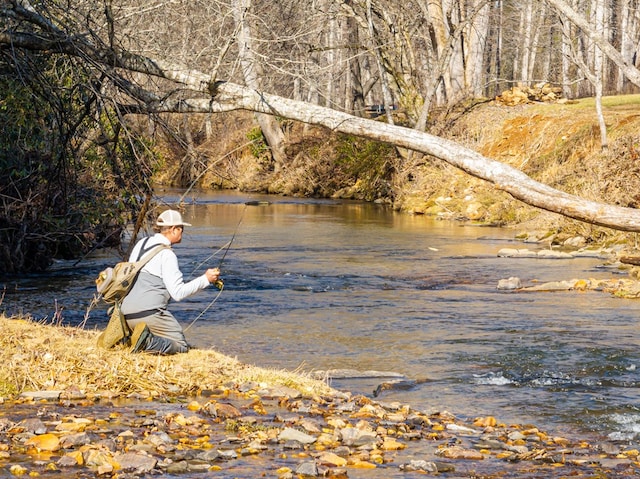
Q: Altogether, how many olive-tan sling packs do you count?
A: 1